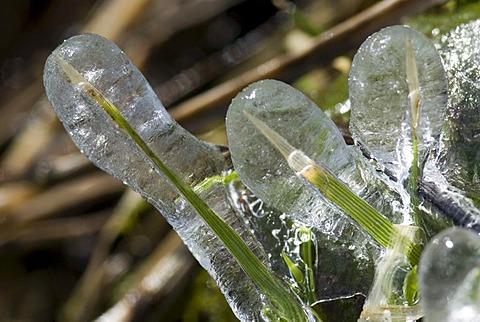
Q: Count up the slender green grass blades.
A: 3